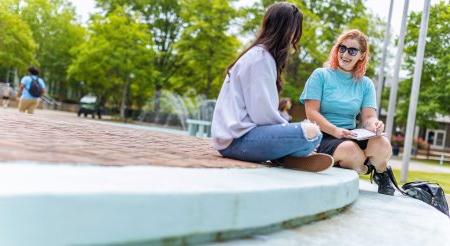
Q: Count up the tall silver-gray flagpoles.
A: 3